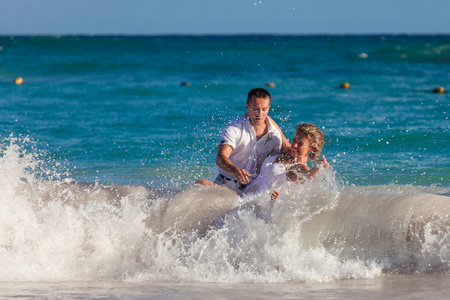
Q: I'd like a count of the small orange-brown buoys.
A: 5